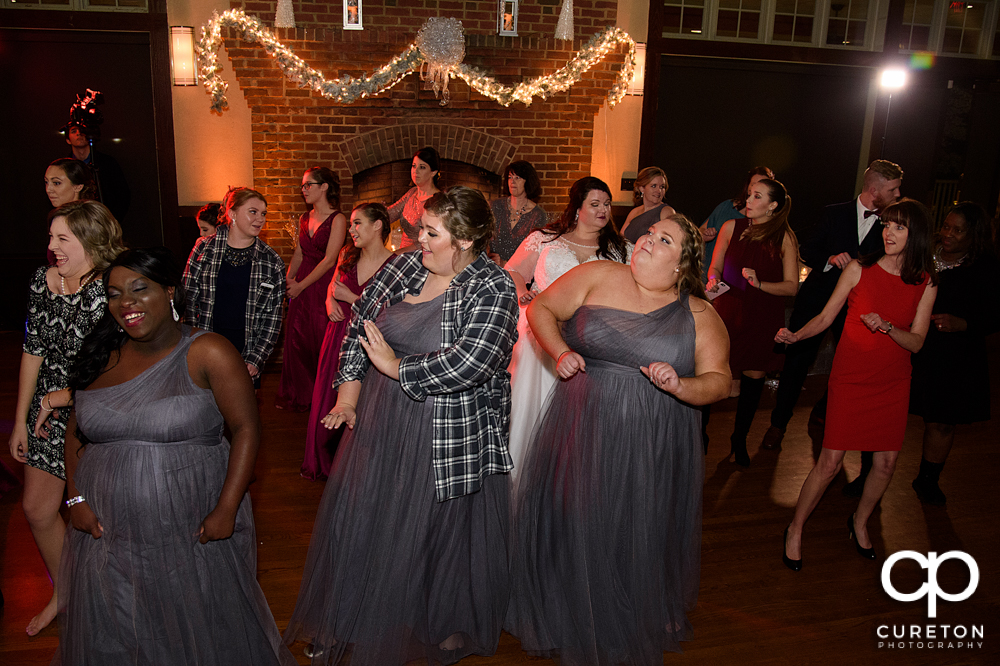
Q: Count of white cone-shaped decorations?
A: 2